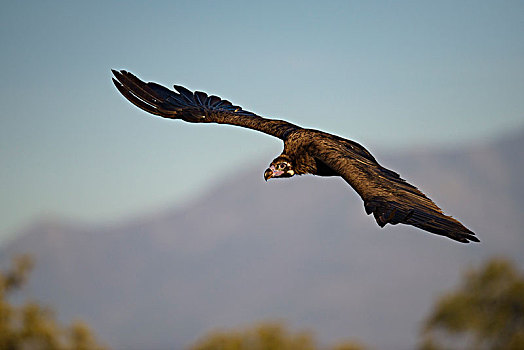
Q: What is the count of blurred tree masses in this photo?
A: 3